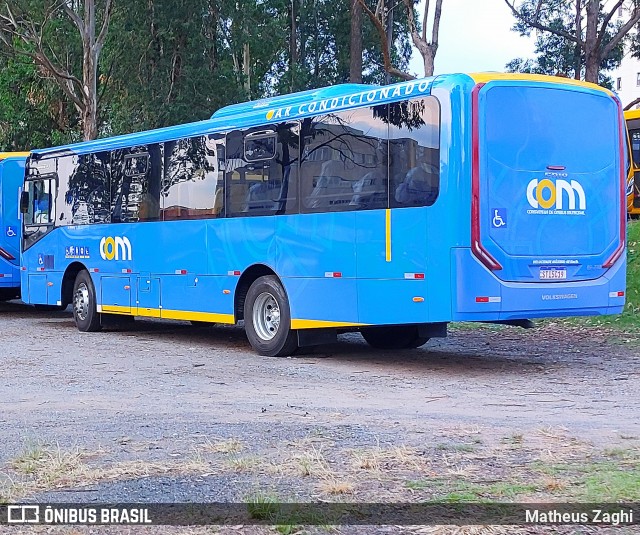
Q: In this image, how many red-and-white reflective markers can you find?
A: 11